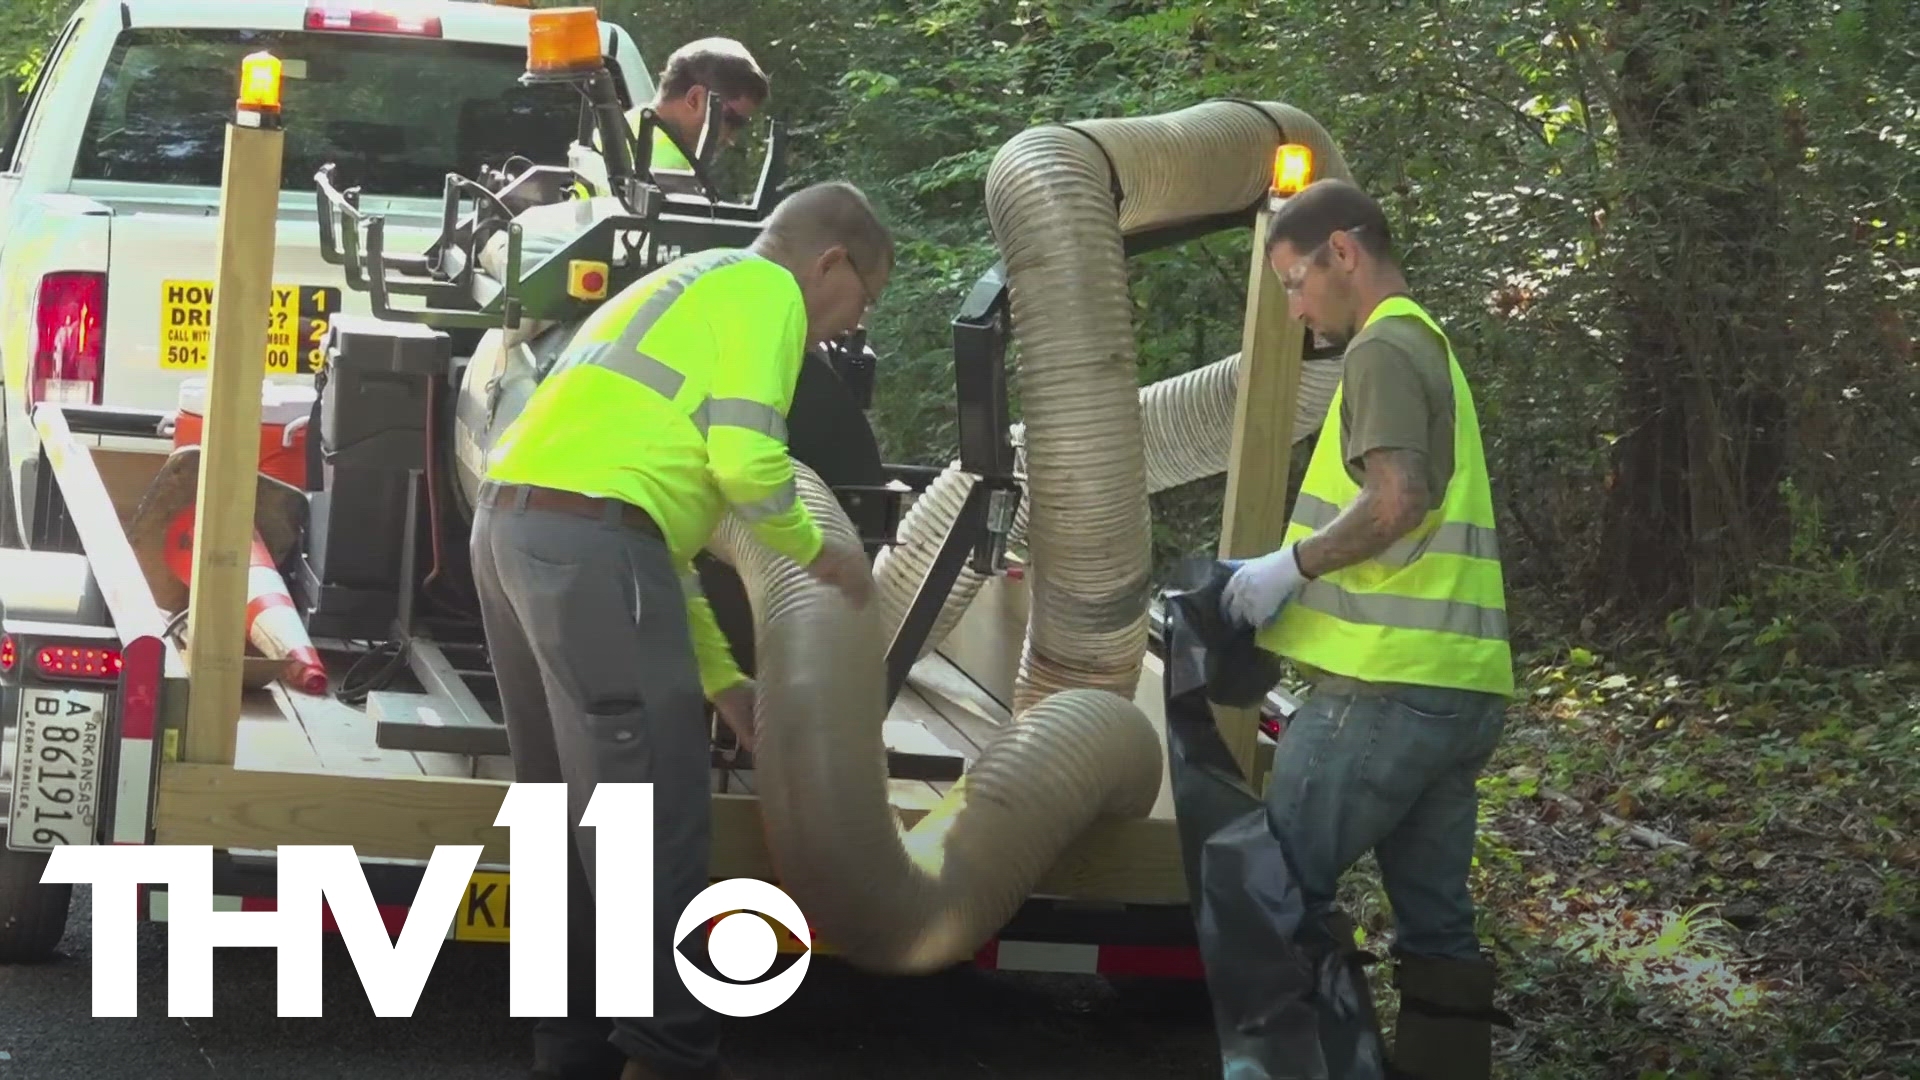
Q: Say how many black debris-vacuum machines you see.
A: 1